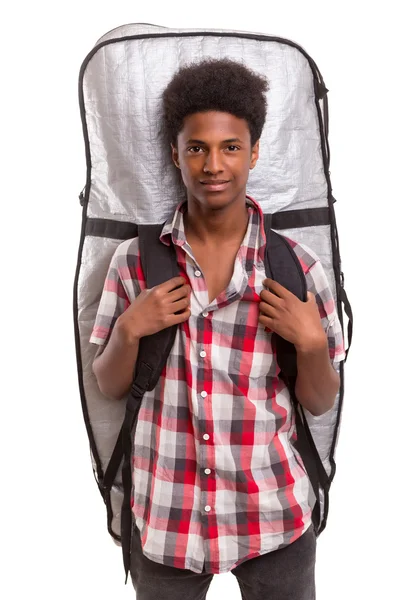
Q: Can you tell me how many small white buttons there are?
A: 7